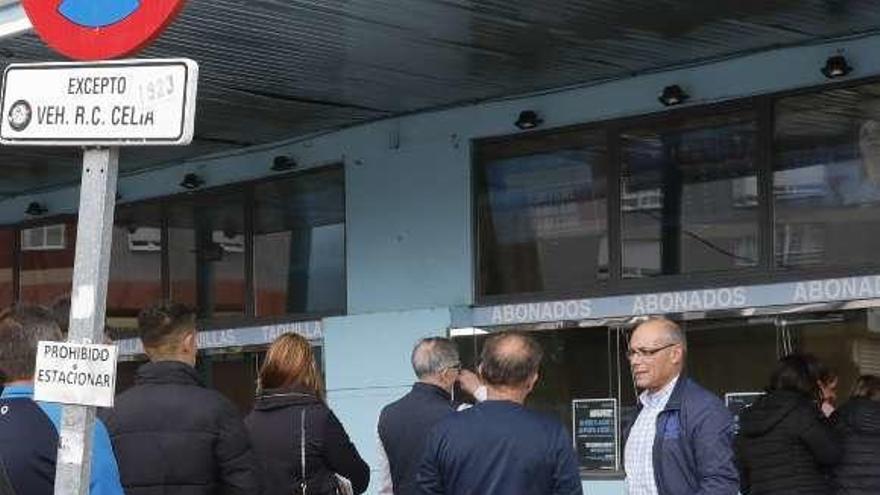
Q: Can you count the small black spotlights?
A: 6